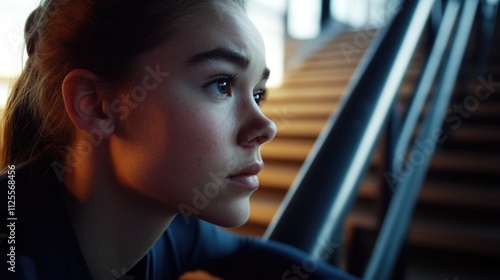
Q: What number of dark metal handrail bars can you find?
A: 3